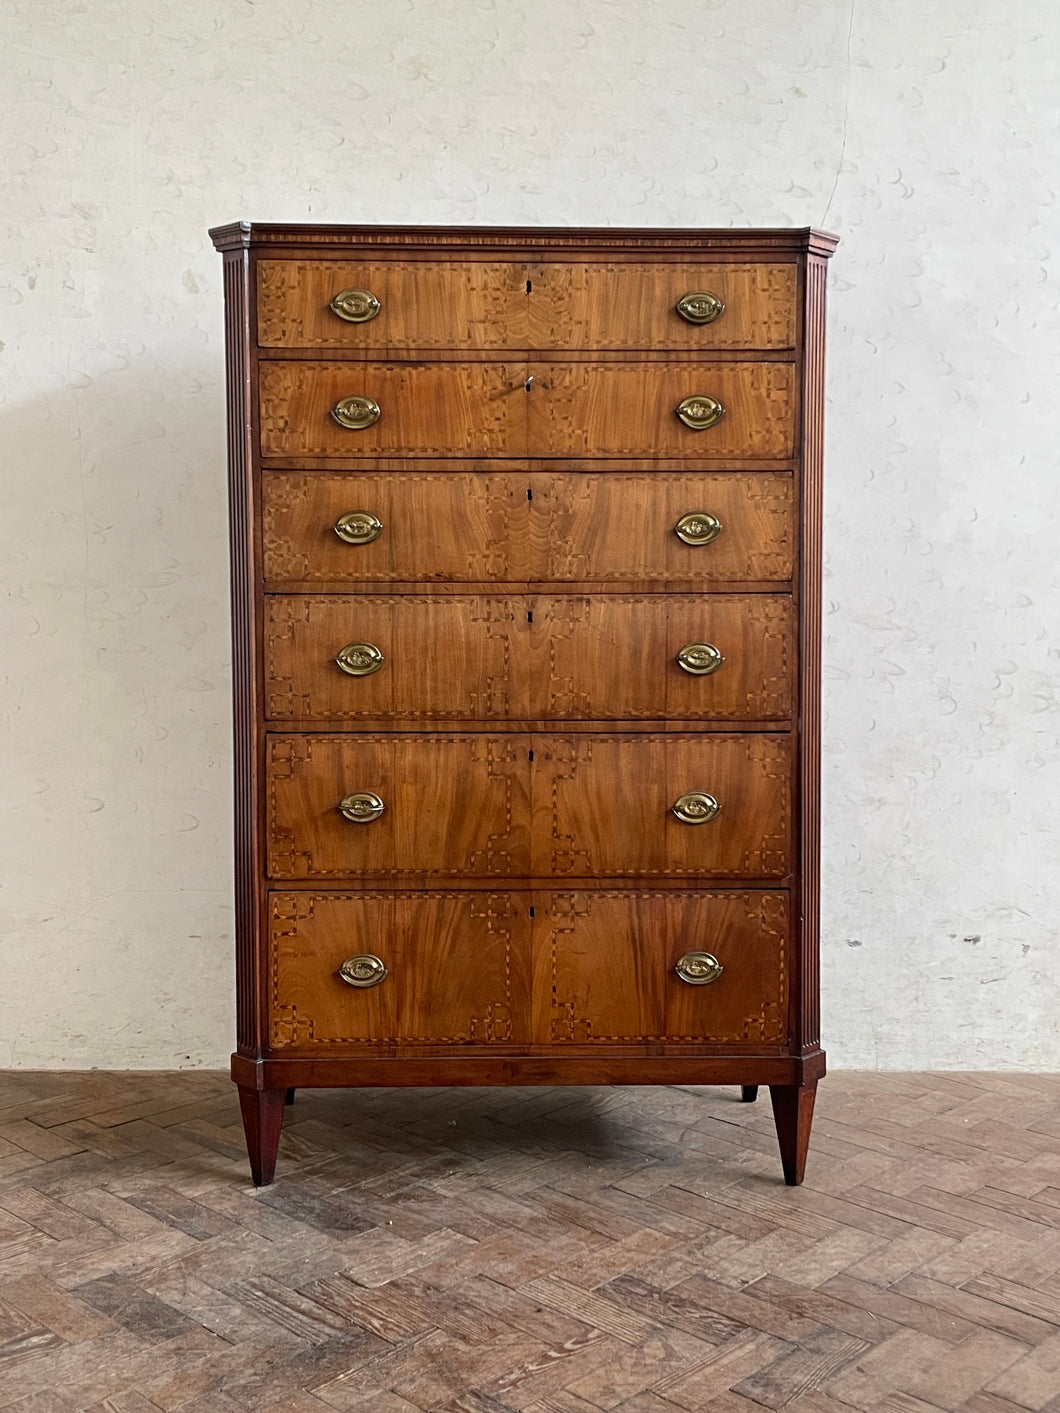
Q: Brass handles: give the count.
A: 12